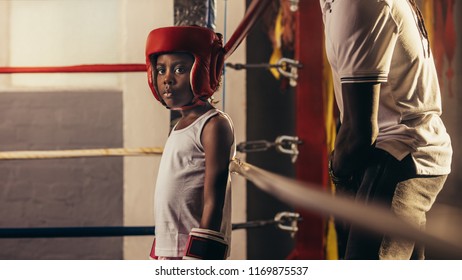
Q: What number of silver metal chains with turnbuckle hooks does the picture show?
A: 3